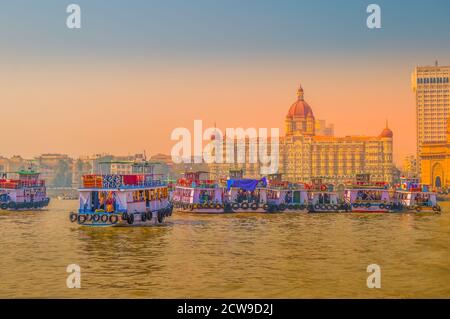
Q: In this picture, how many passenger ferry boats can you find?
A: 8